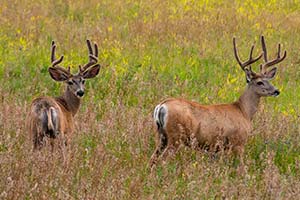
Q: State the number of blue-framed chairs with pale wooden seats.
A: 0